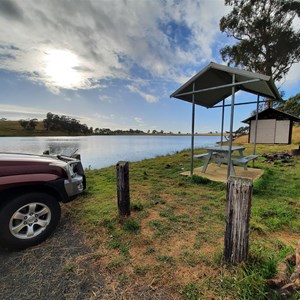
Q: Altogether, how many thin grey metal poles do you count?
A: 4